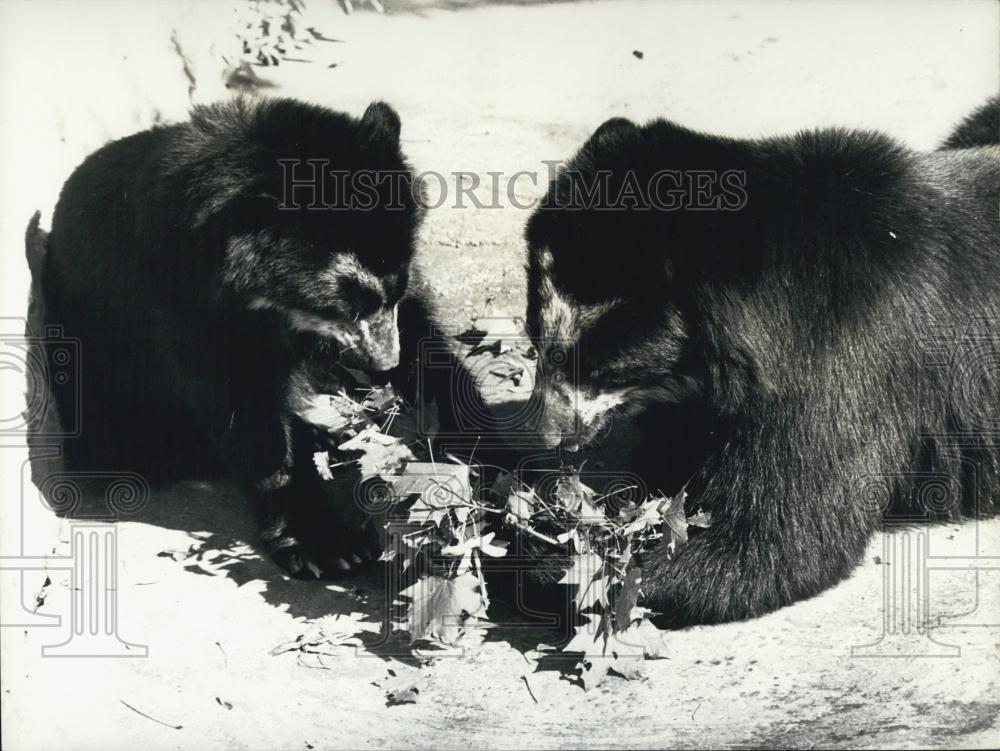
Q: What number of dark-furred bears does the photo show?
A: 2